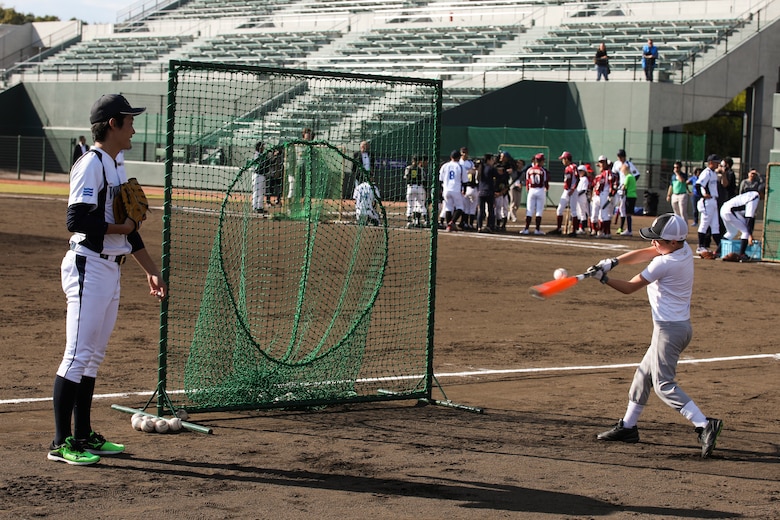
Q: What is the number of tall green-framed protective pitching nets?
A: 1